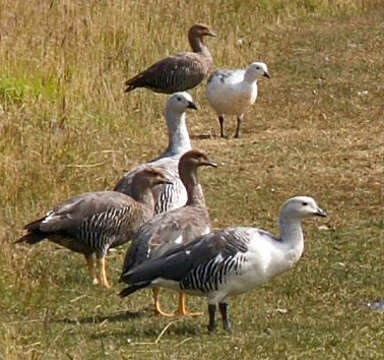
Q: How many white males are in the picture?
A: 3